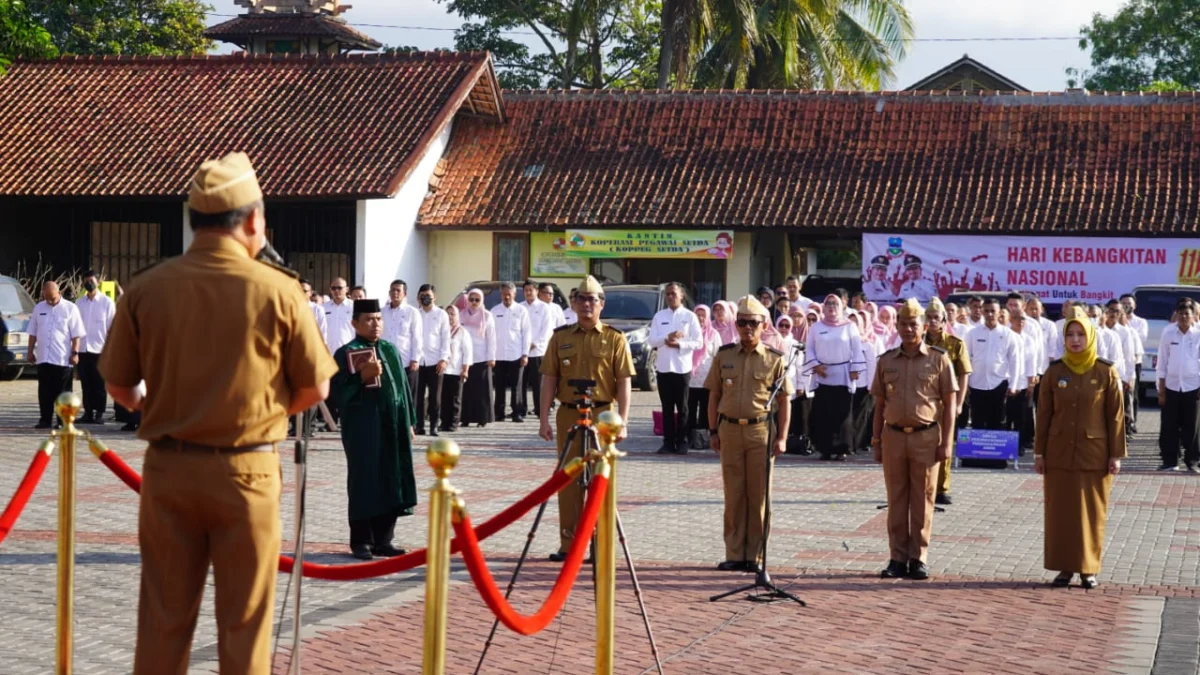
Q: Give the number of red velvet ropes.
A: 3